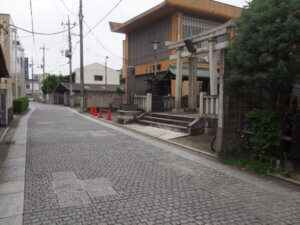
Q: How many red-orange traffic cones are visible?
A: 4